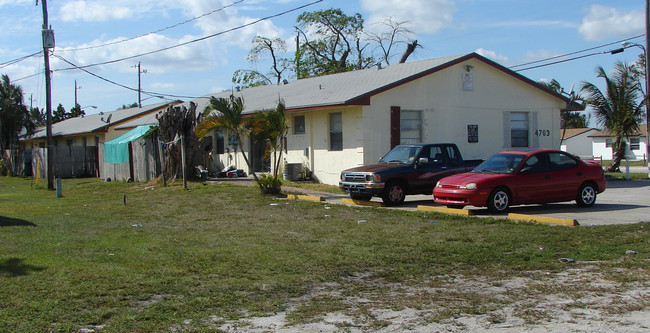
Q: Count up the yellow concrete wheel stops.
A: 4